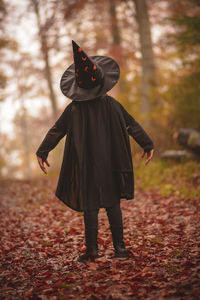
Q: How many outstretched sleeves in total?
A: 2